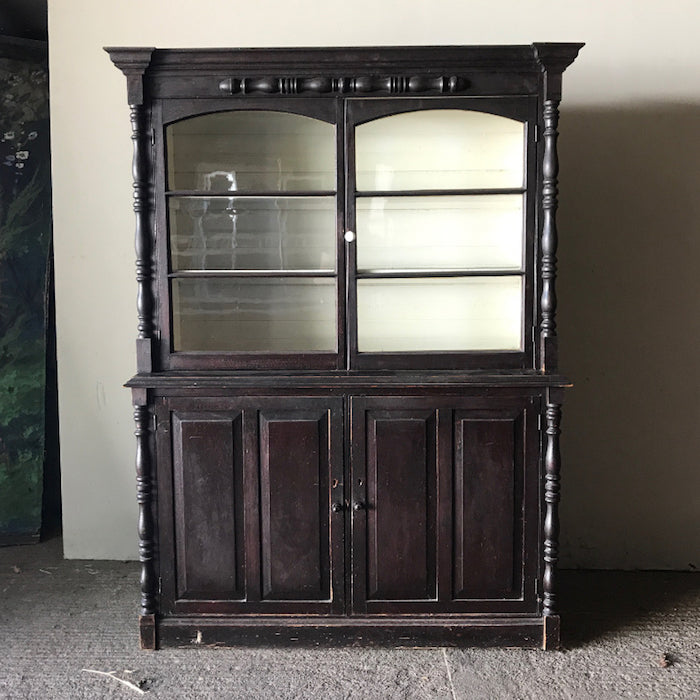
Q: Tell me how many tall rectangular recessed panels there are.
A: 4